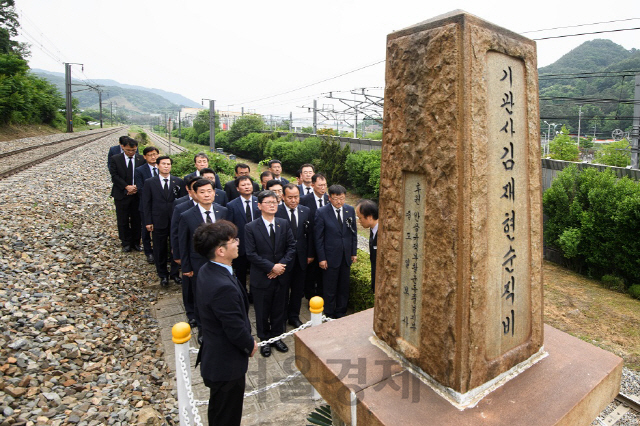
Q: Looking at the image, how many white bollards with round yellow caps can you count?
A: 2